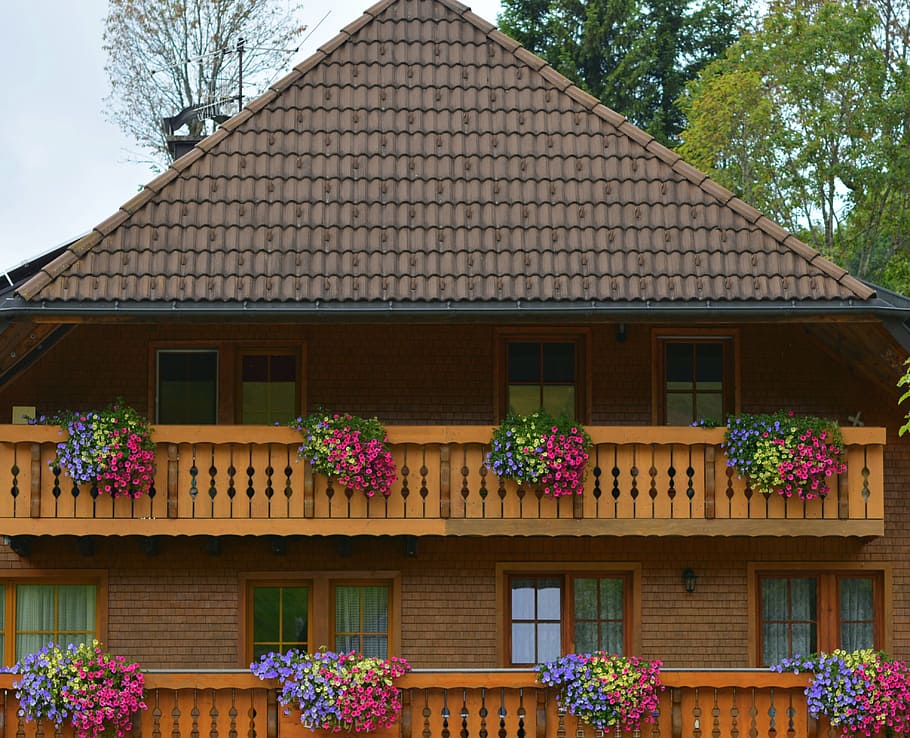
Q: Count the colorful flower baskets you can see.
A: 8